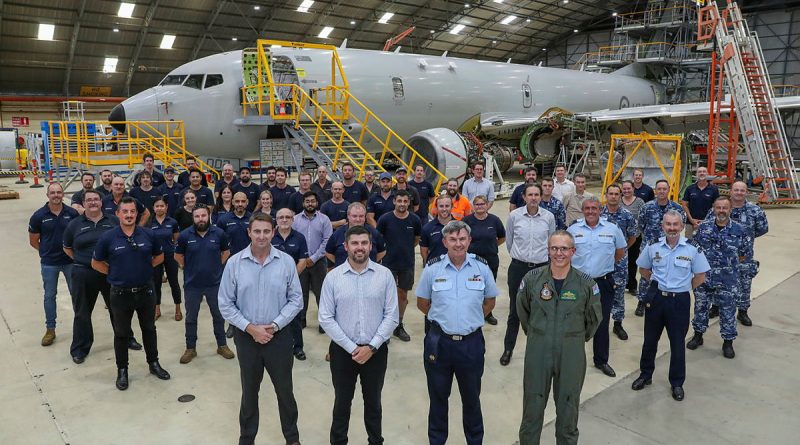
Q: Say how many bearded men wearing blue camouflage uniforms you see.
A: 1